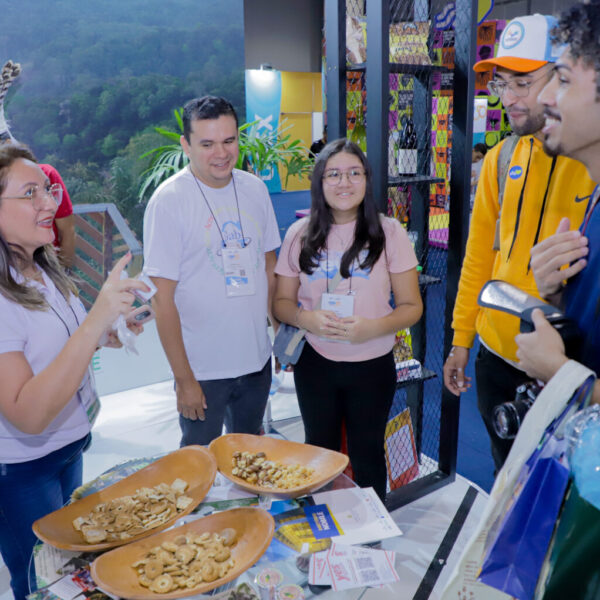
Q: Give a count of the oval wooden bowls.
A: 3